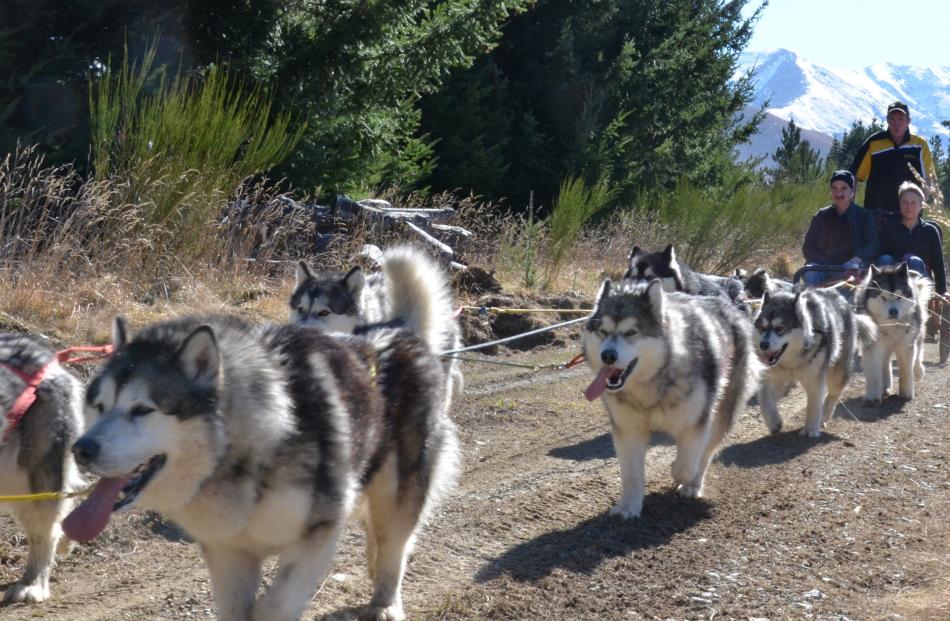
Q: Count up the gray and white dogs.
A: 8